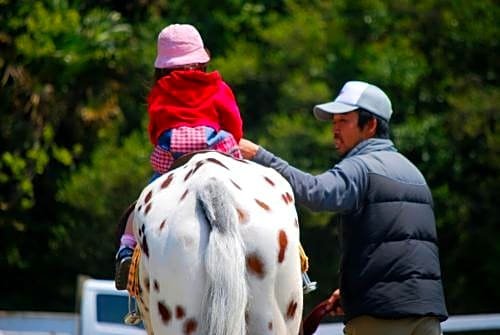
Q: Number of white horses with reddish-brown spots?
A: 1